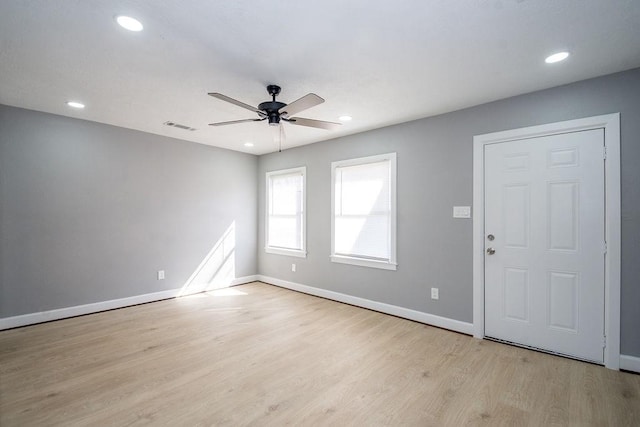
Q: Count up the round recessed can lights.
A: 5